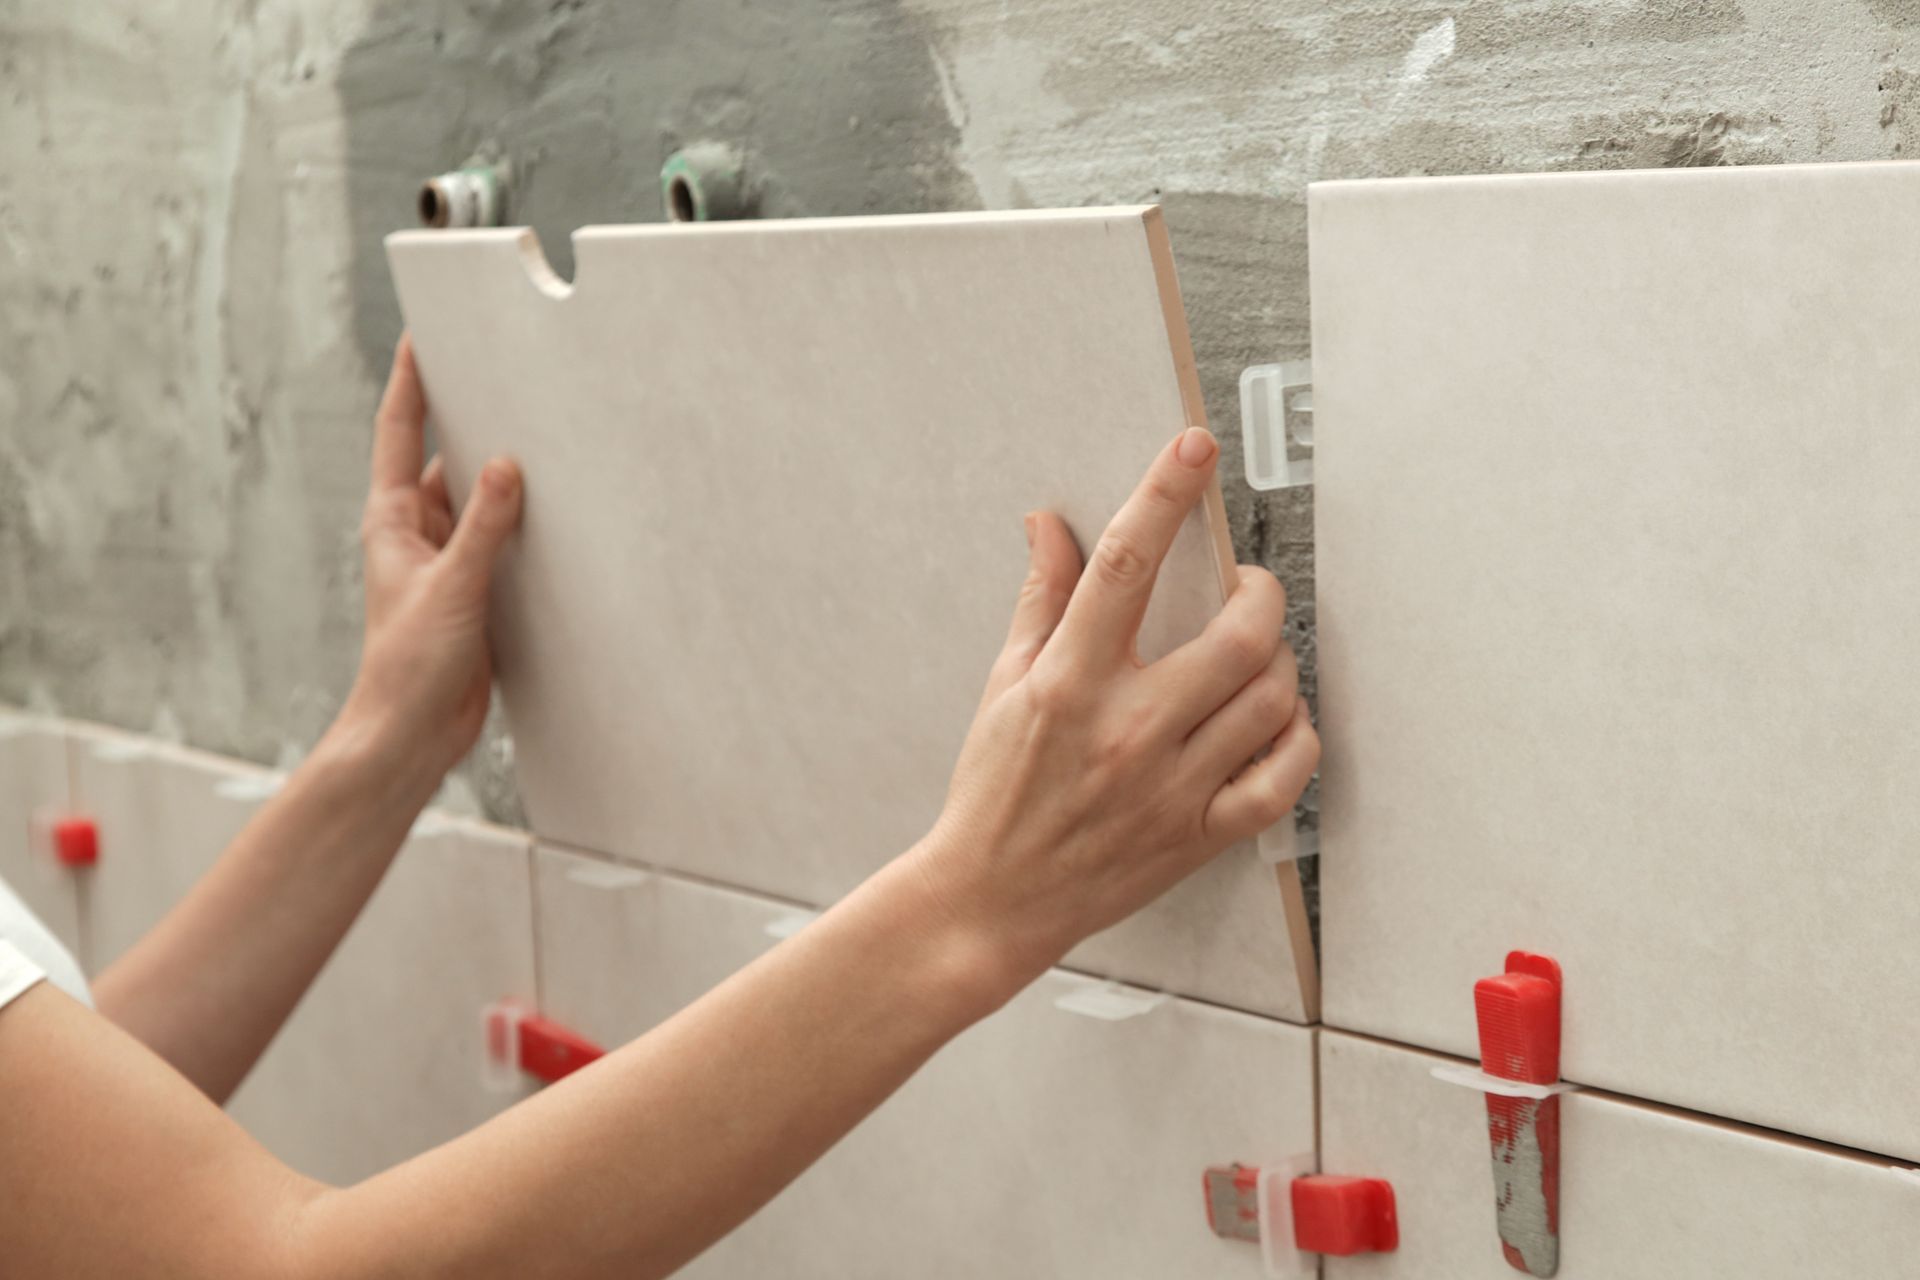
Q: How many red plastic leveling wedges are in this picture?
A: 4